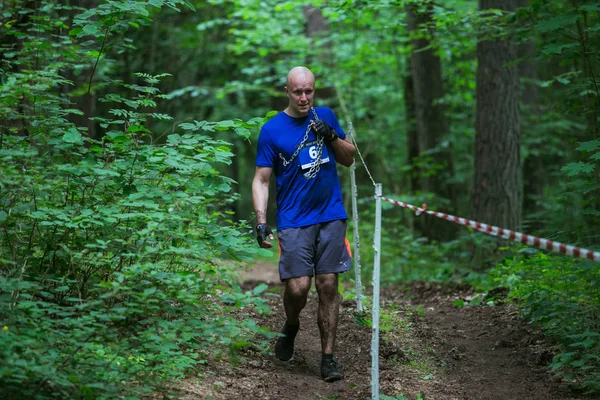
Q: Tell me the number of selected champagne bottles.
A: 0